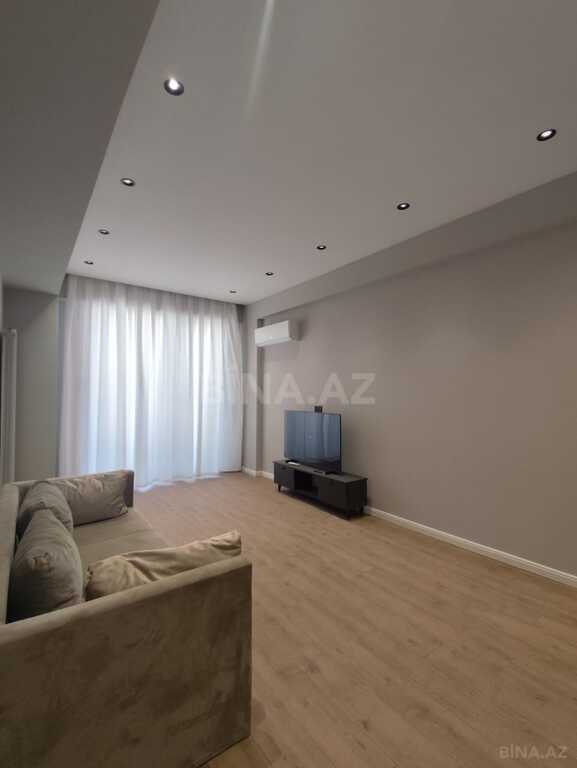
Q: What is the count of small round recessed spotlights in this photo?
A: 9